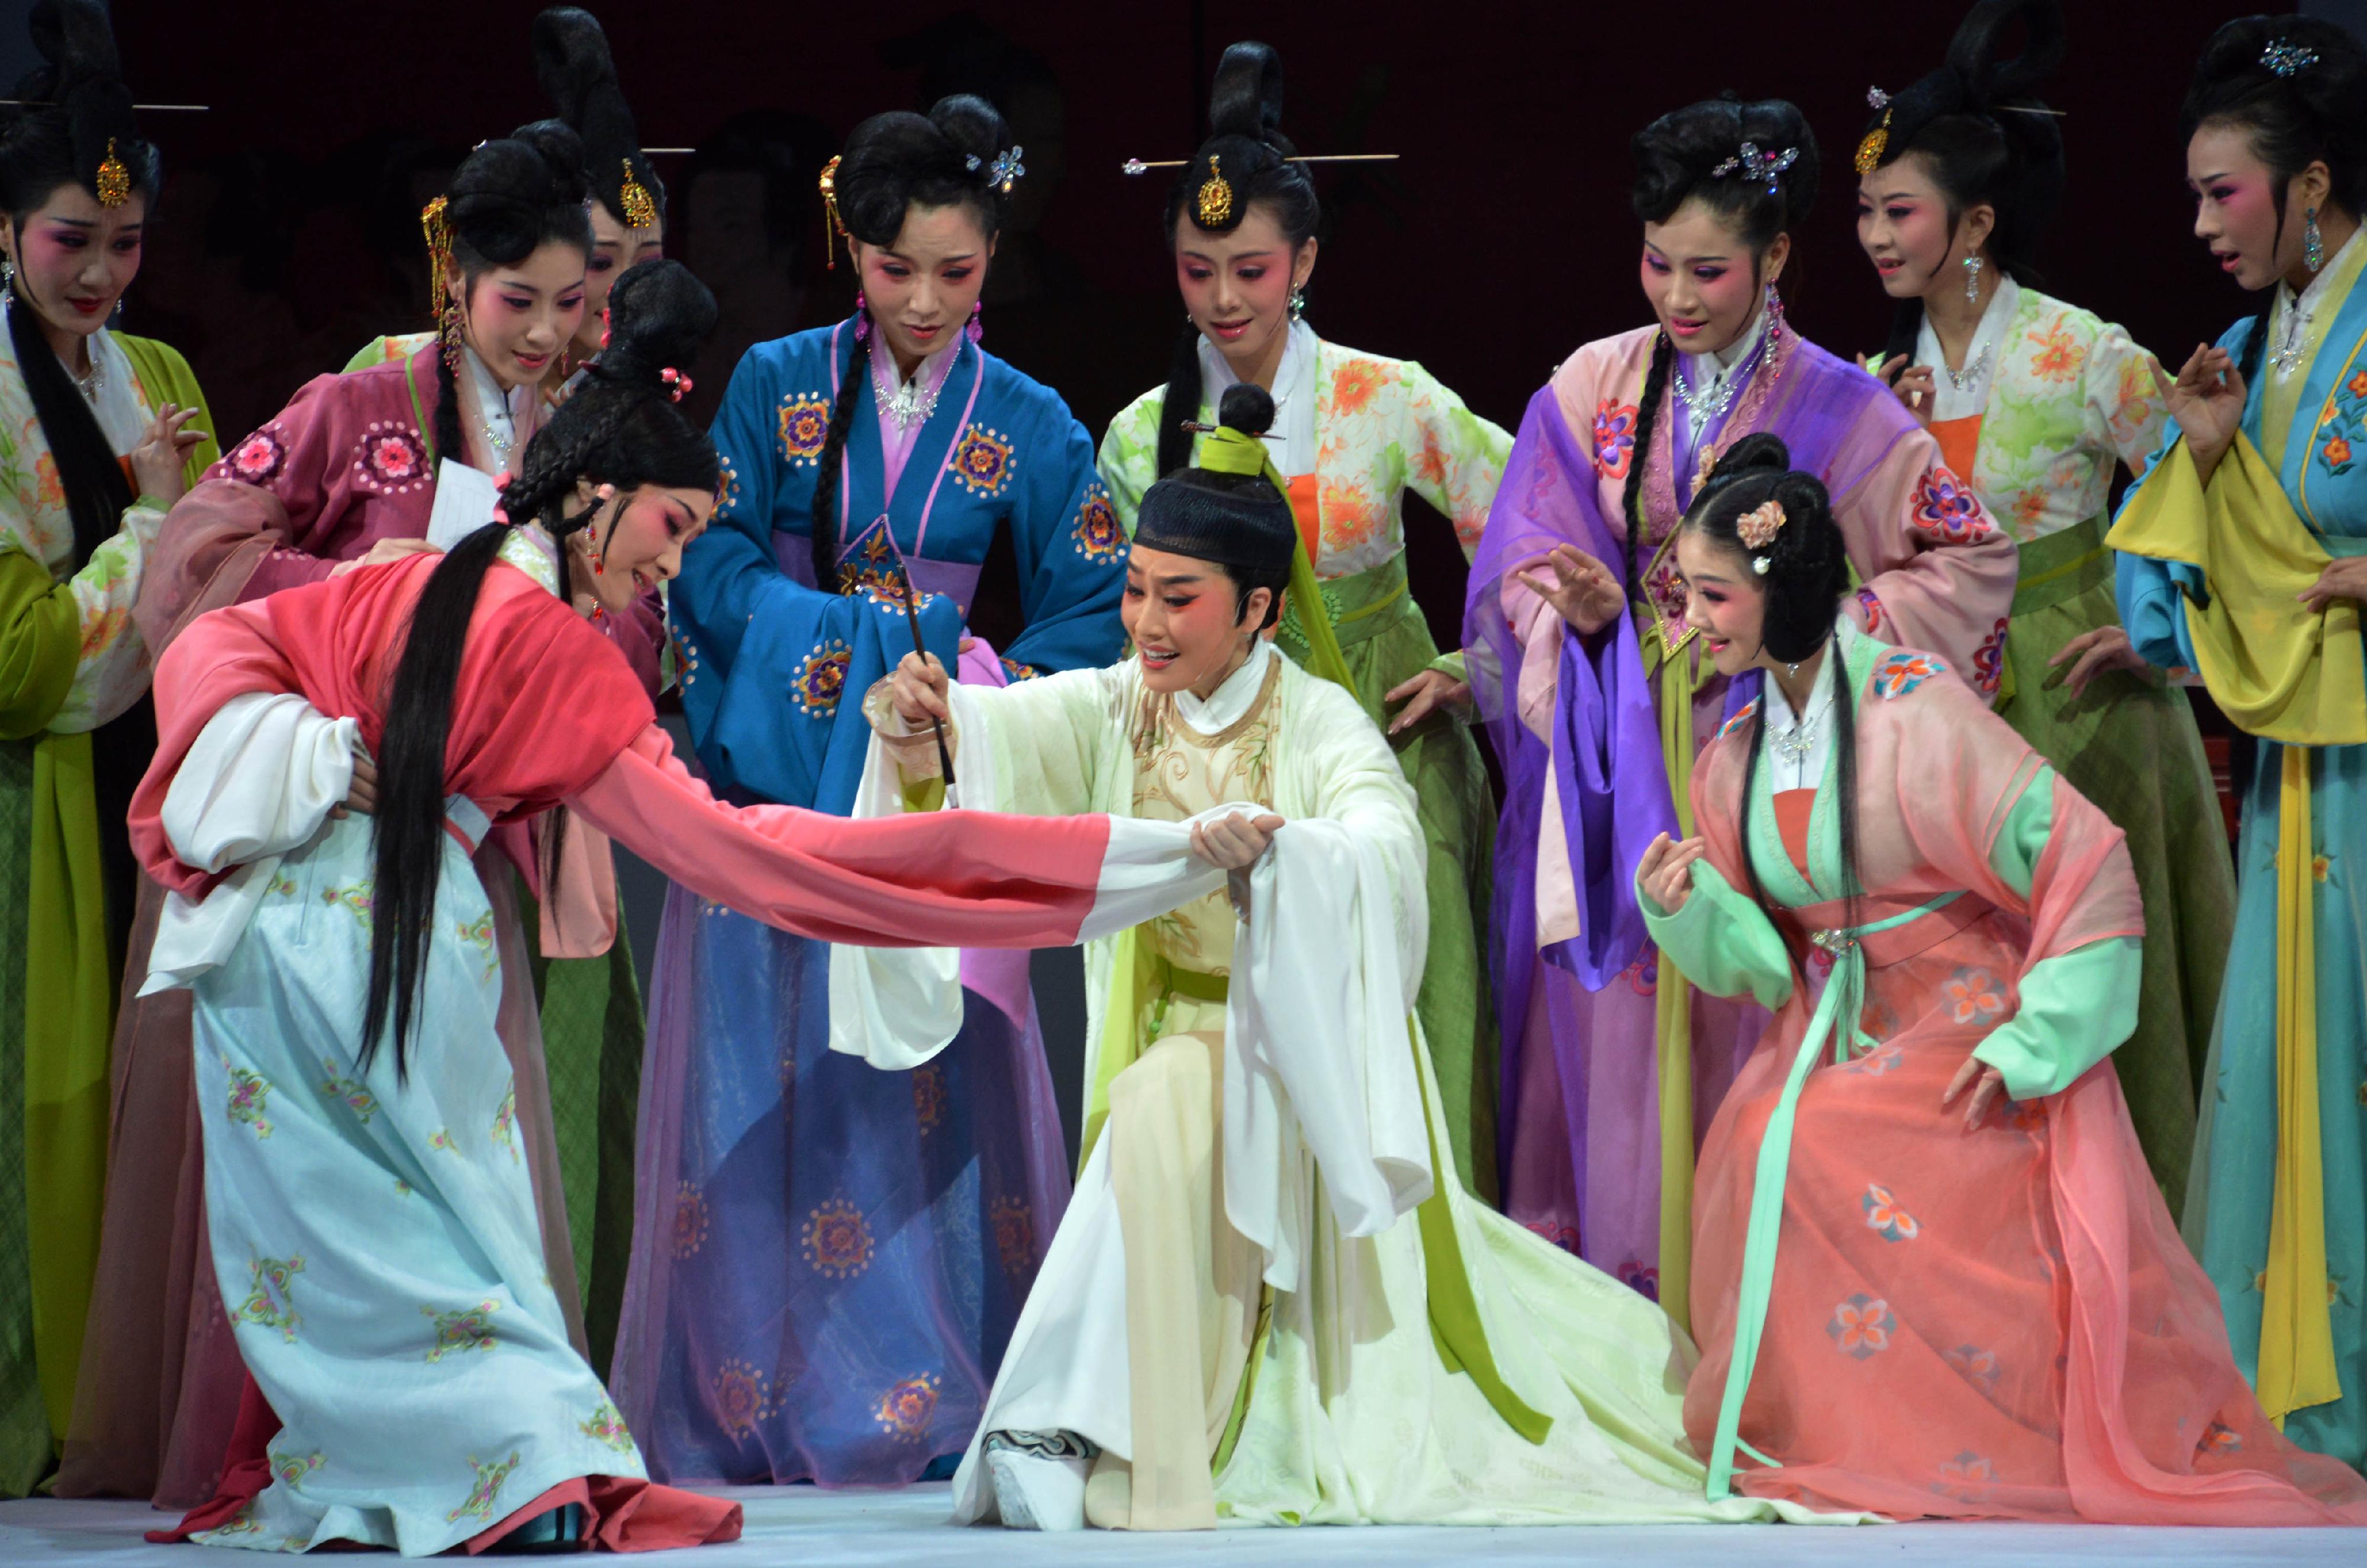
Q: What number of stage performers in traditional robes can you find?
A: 11